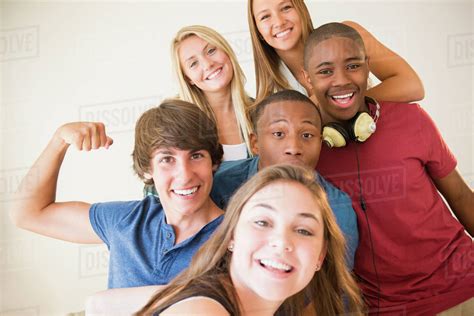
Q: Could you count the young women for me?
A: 3